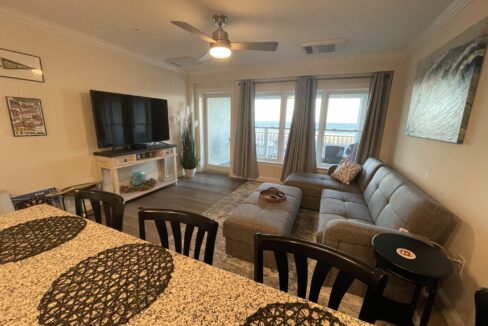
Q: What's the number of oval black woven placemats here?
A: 3